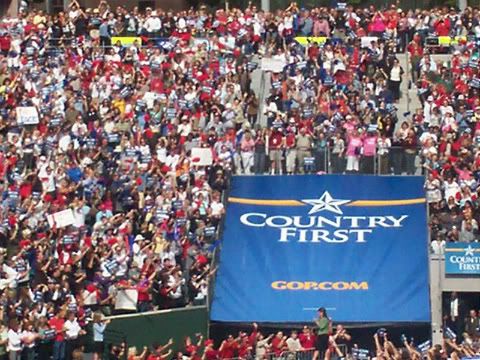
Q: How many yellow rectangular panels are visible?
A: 3